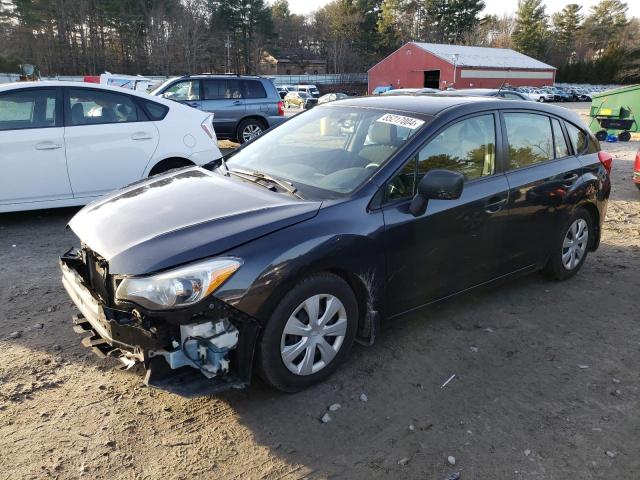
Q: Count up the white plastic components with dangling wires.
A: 1